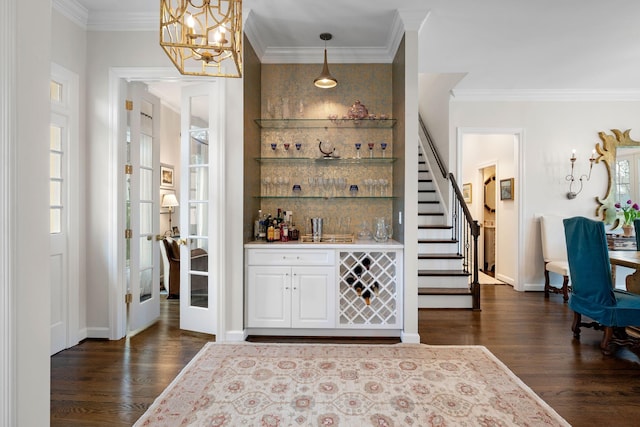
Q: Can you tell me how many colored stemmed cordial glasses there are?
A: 6